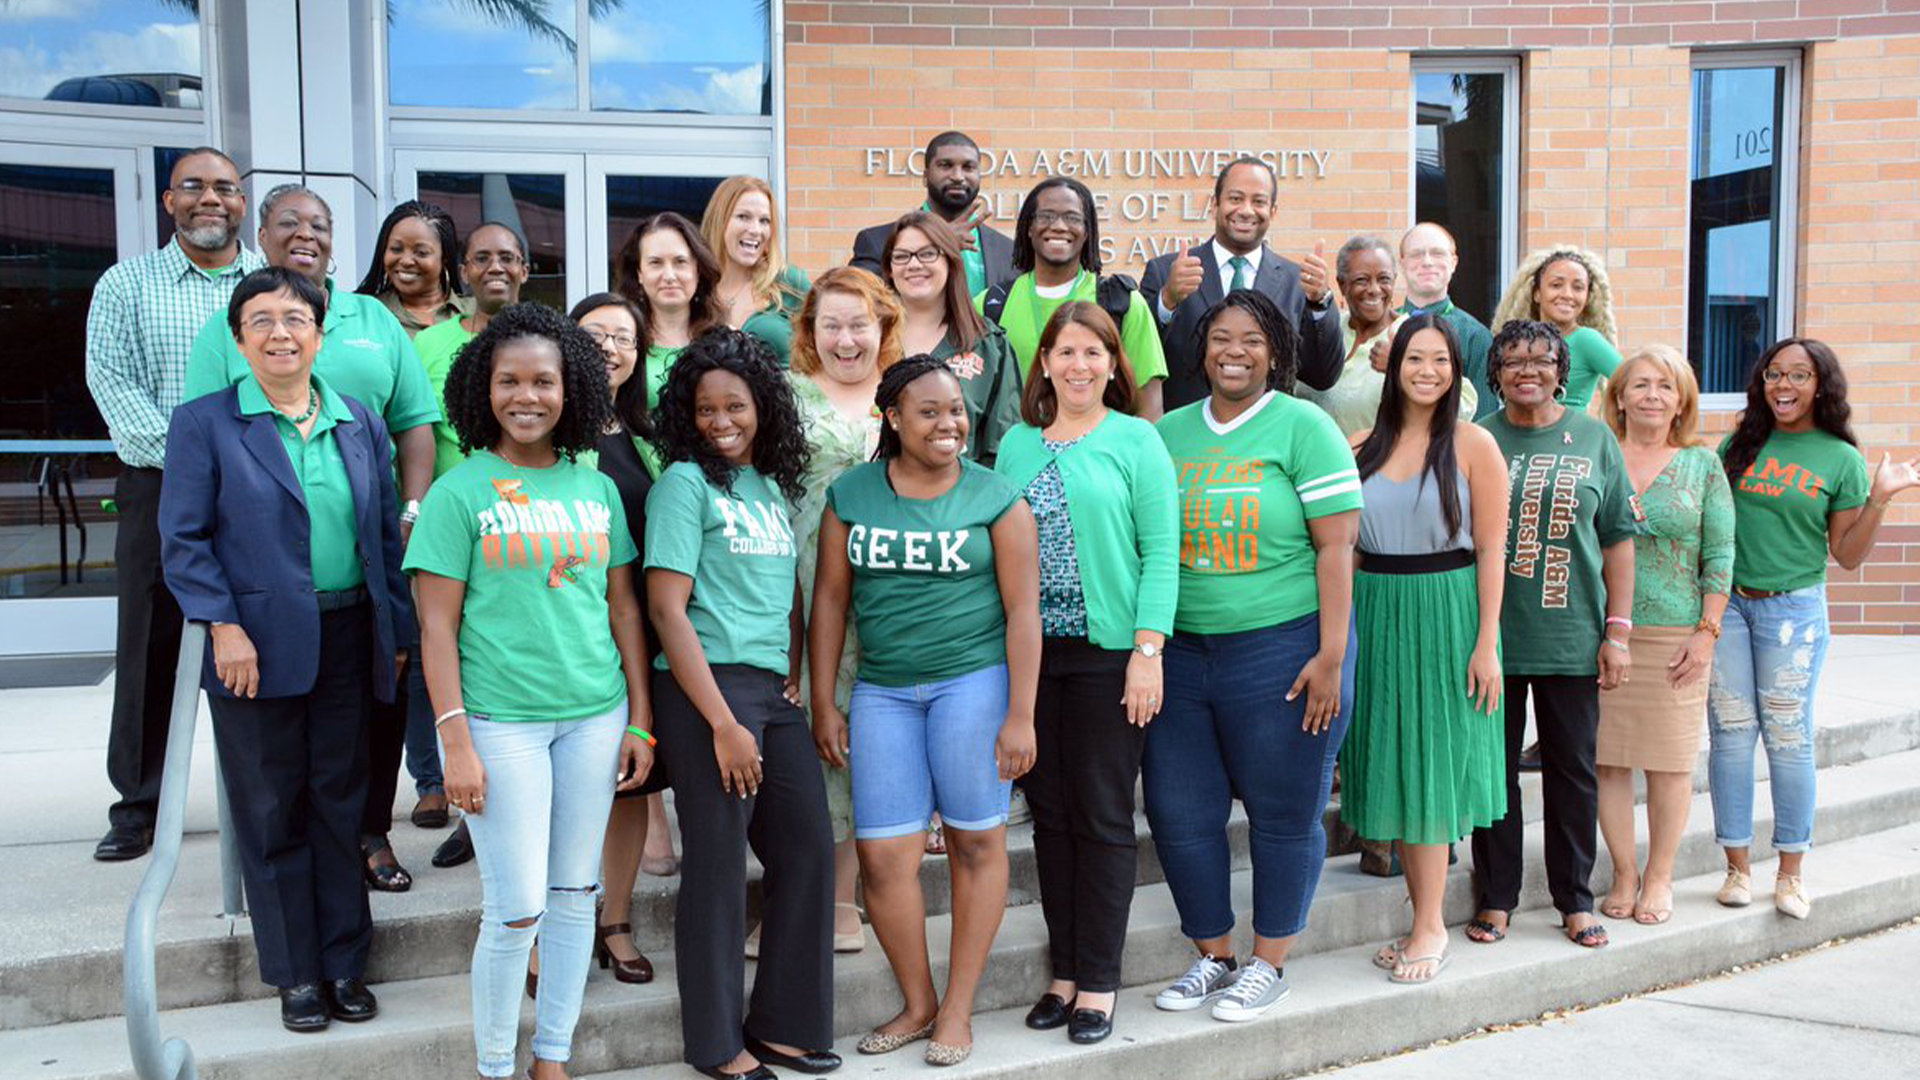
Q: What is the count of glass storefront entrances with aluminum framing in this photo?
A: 2